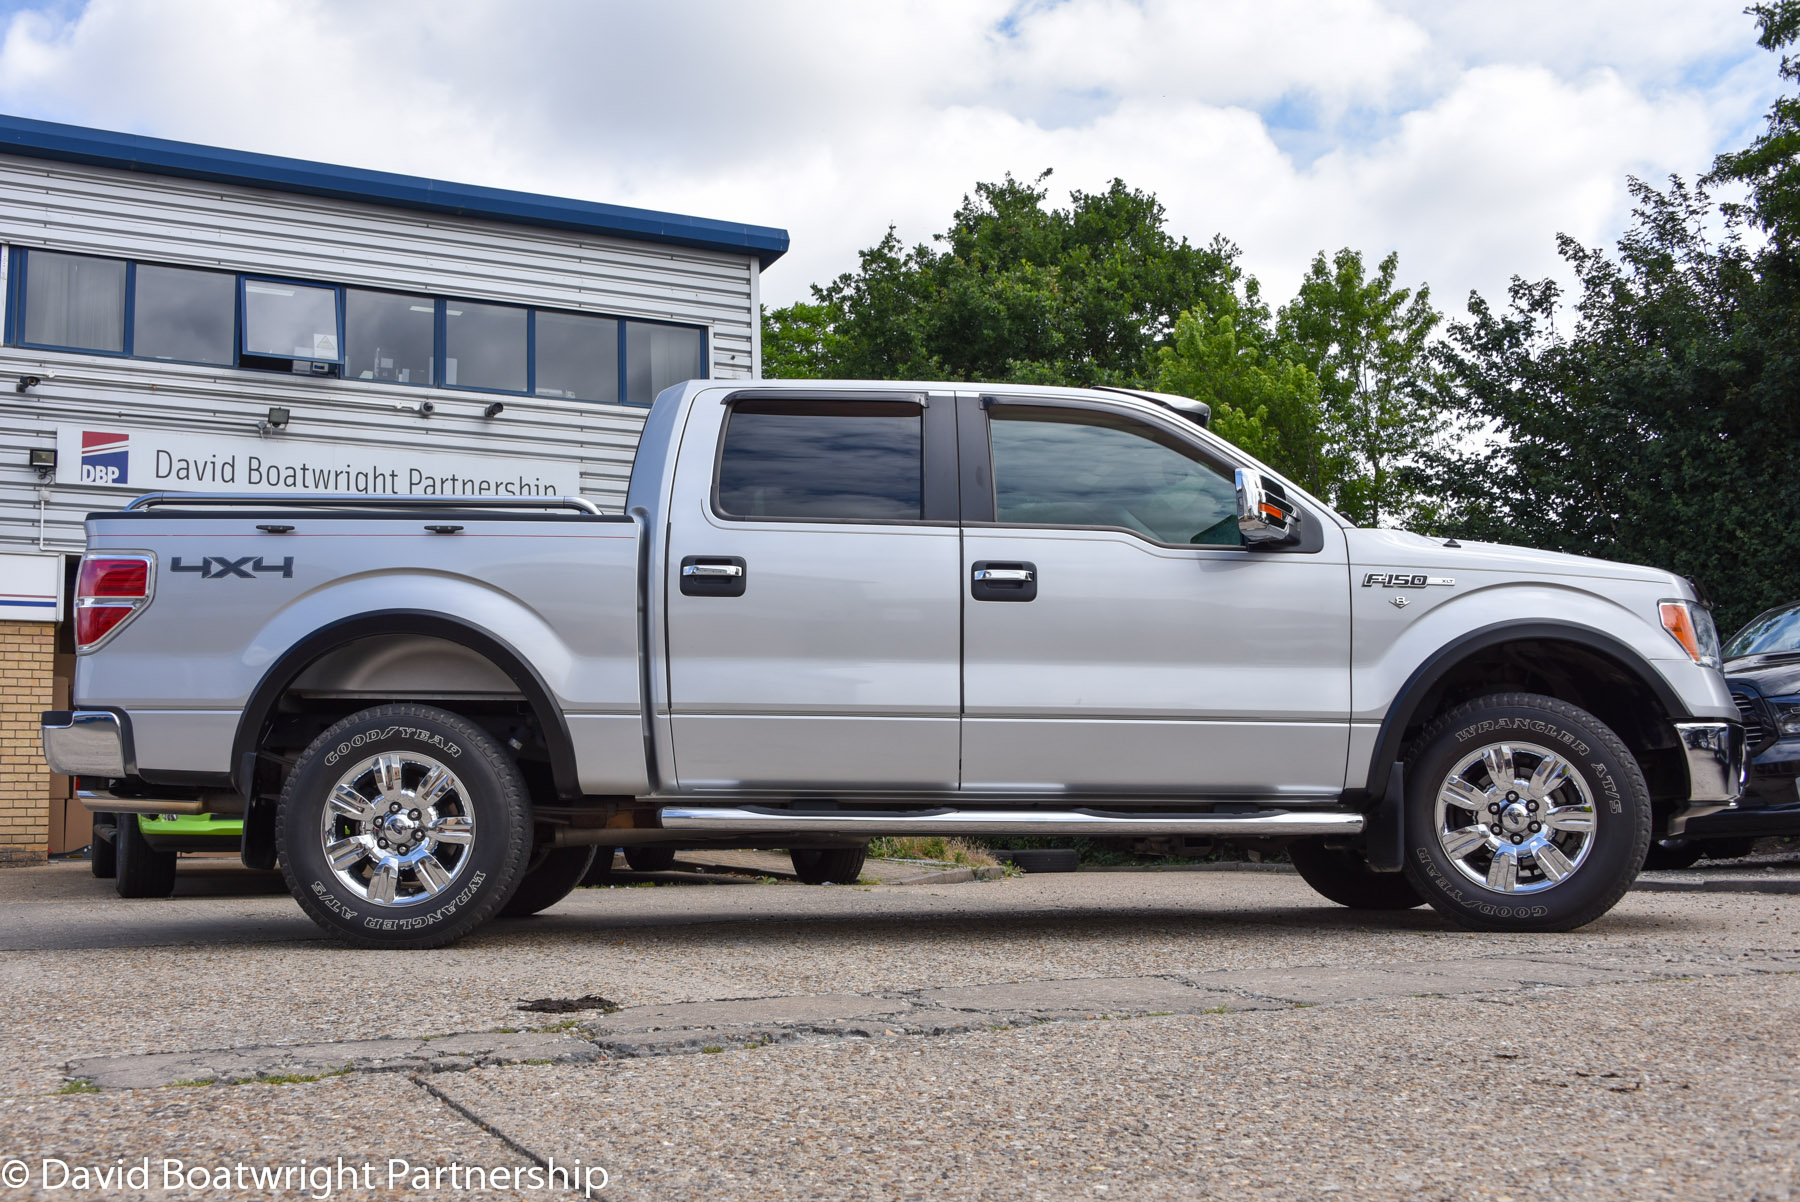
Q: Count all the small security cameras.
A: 3